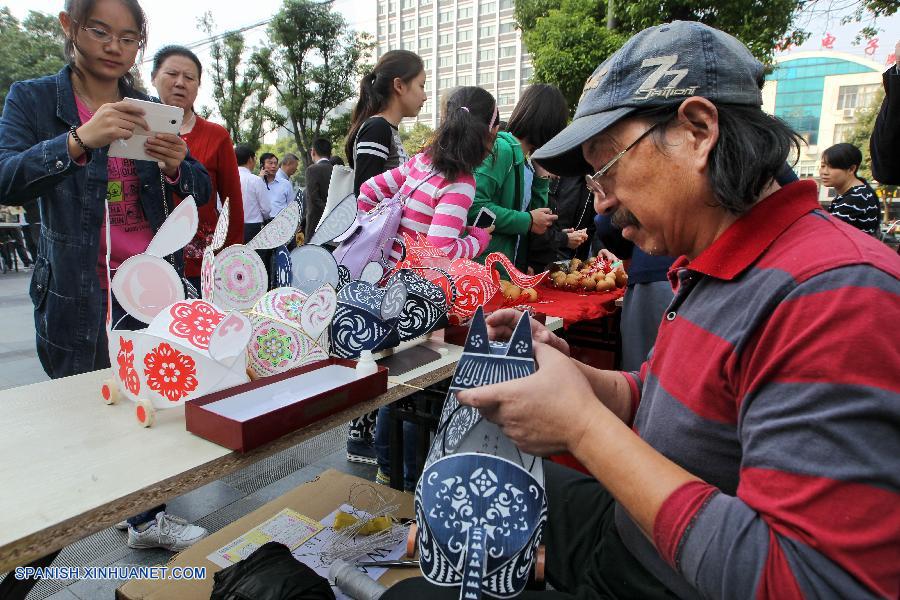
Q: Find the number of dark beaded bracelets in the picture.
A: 1